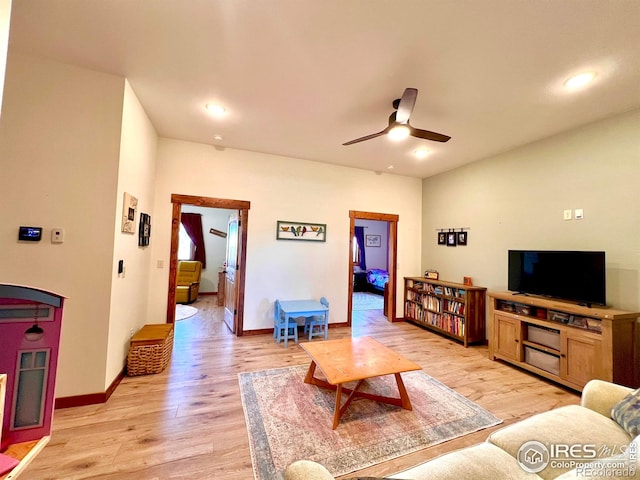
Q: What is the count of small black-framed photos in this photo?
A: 3